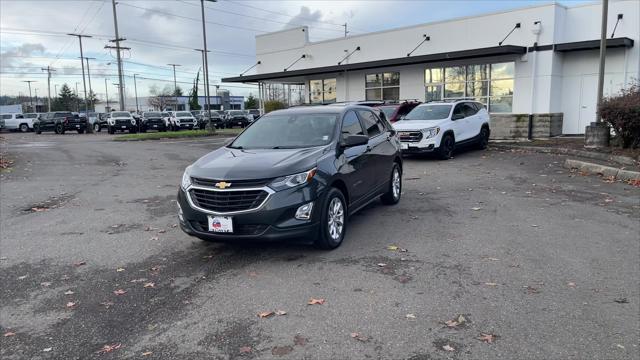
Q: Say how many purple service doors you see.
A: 0